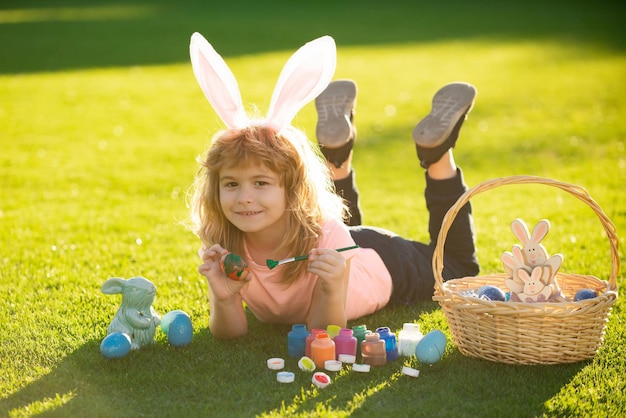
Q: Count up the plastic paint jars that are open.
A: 9